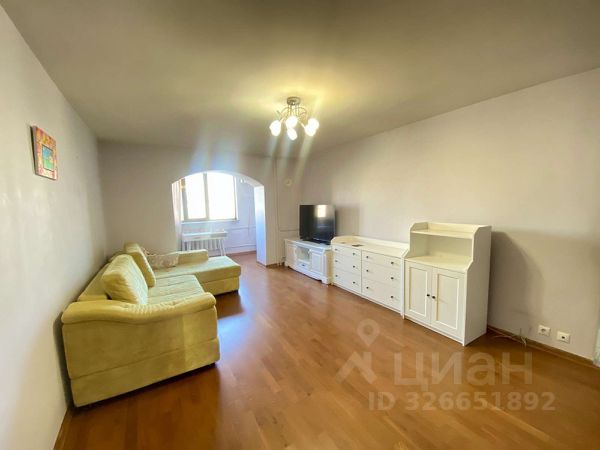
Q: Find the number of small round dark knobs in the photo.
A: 14